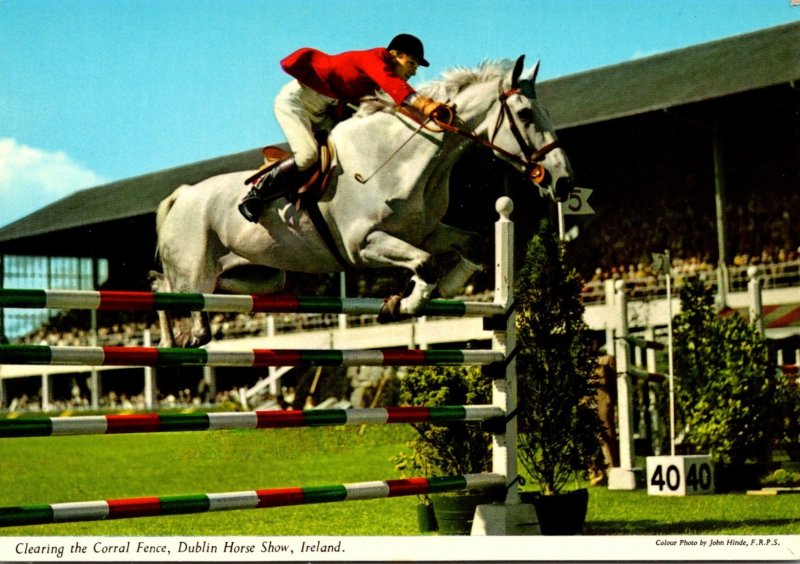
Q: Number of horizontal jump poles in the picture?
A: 4